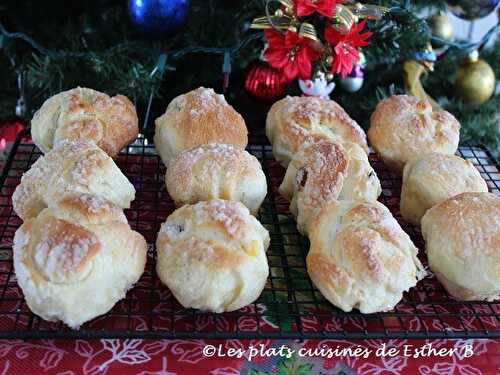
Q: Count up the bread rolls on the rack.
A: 12